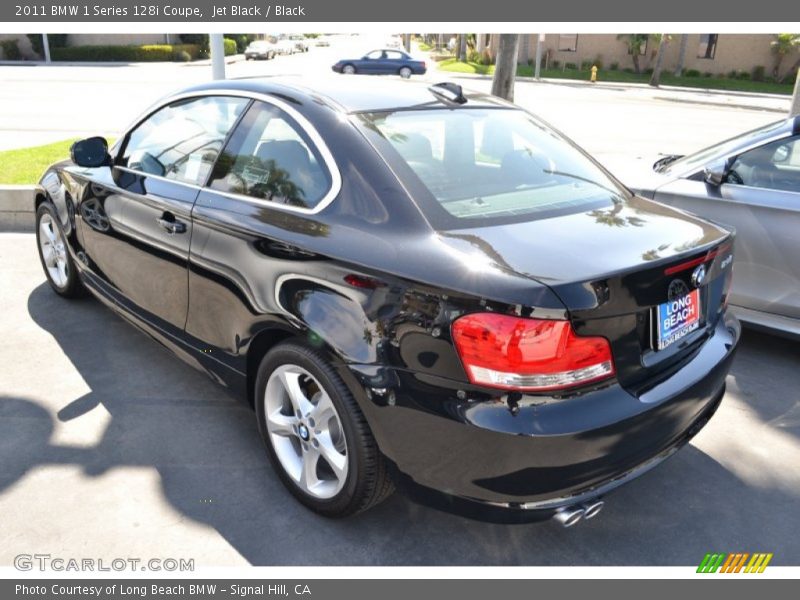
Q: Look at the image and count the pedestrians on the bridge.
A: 0